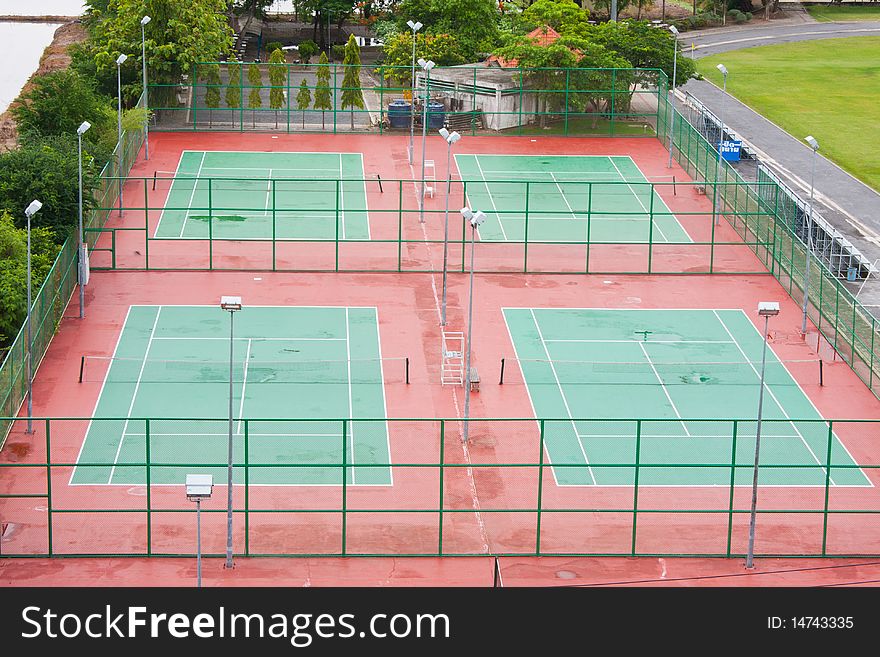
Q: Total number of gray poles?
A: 14